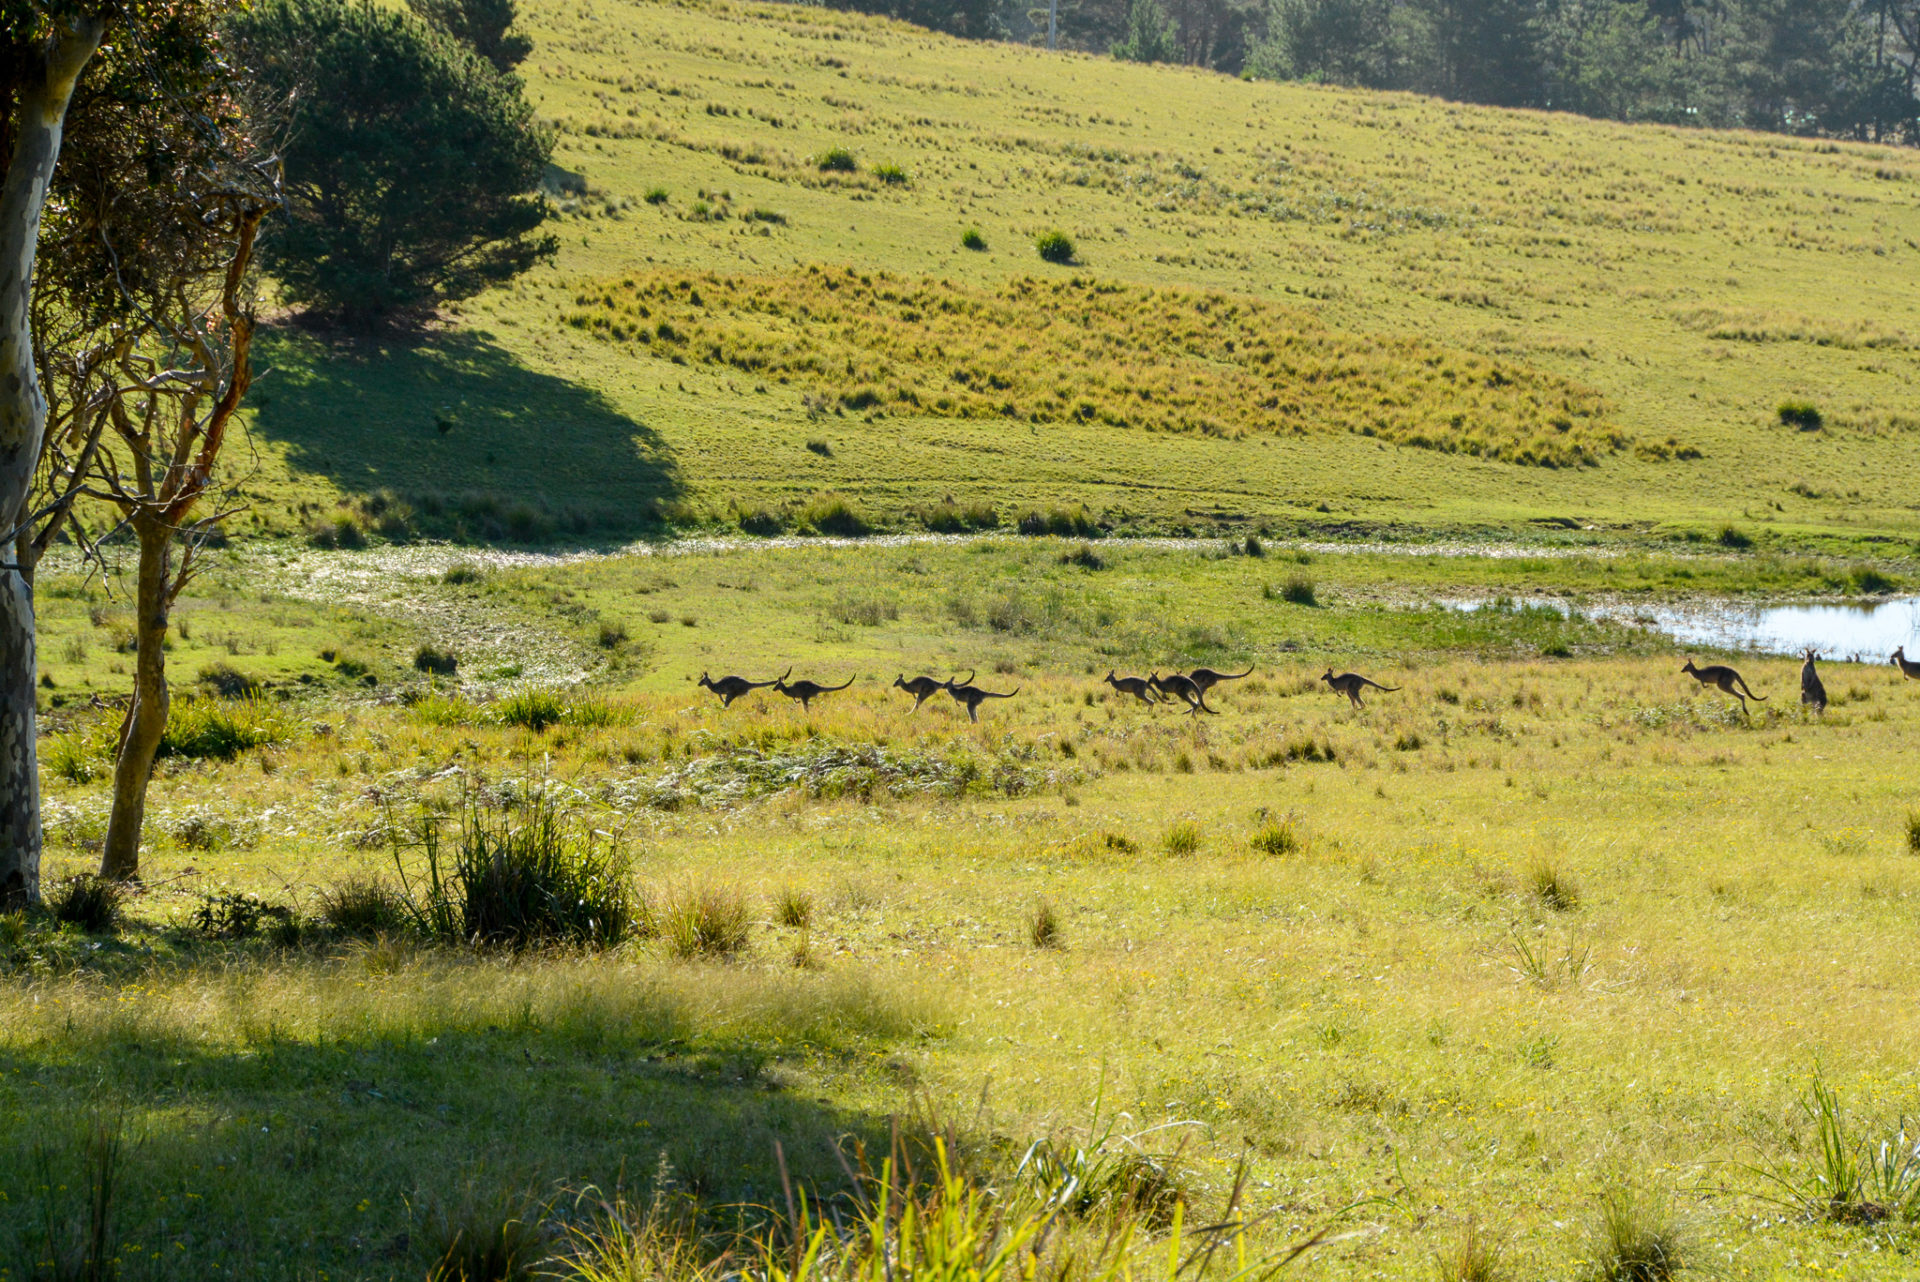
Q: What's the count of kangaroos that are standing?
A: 1